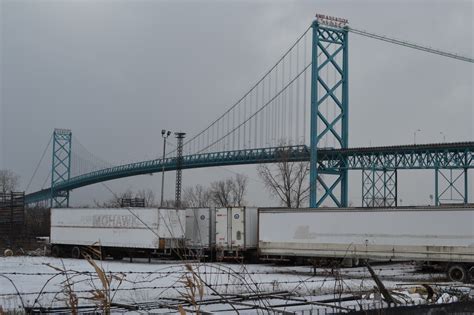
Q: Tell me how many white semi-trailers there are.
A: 4